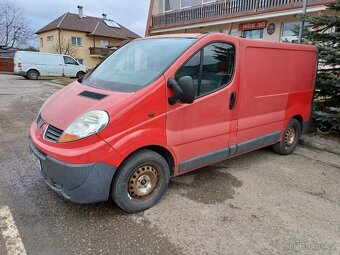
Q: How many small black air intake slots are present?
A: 1